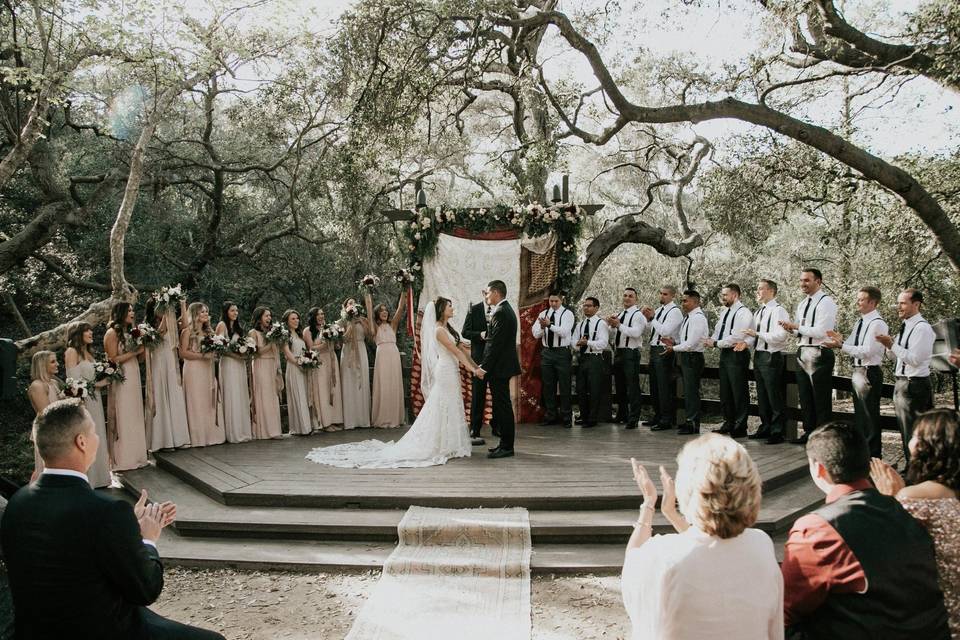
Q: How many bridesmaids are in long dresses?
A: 11